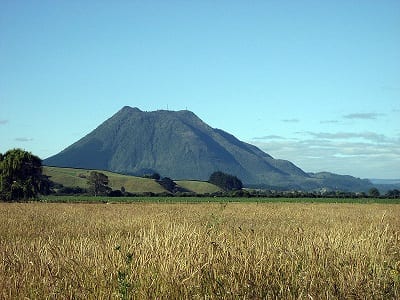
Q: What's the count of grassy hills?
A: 2